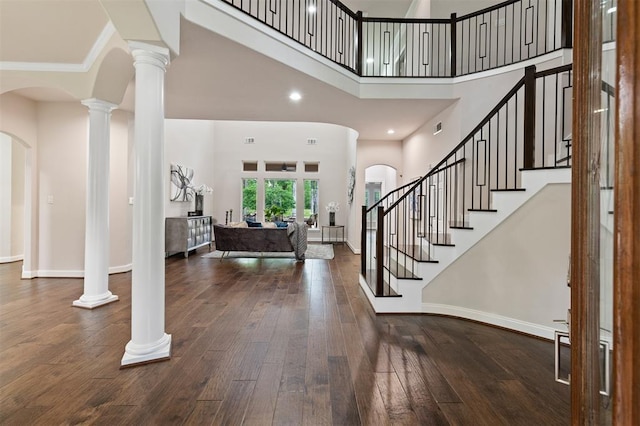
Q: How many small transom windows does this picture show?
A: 3